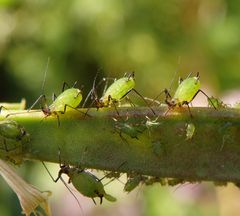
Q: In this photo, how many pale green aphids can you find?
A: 3